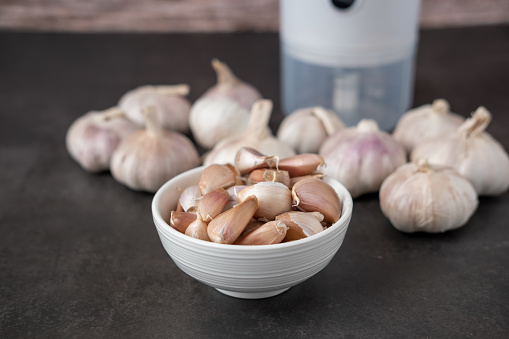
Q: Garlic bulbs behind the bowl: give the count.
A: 10